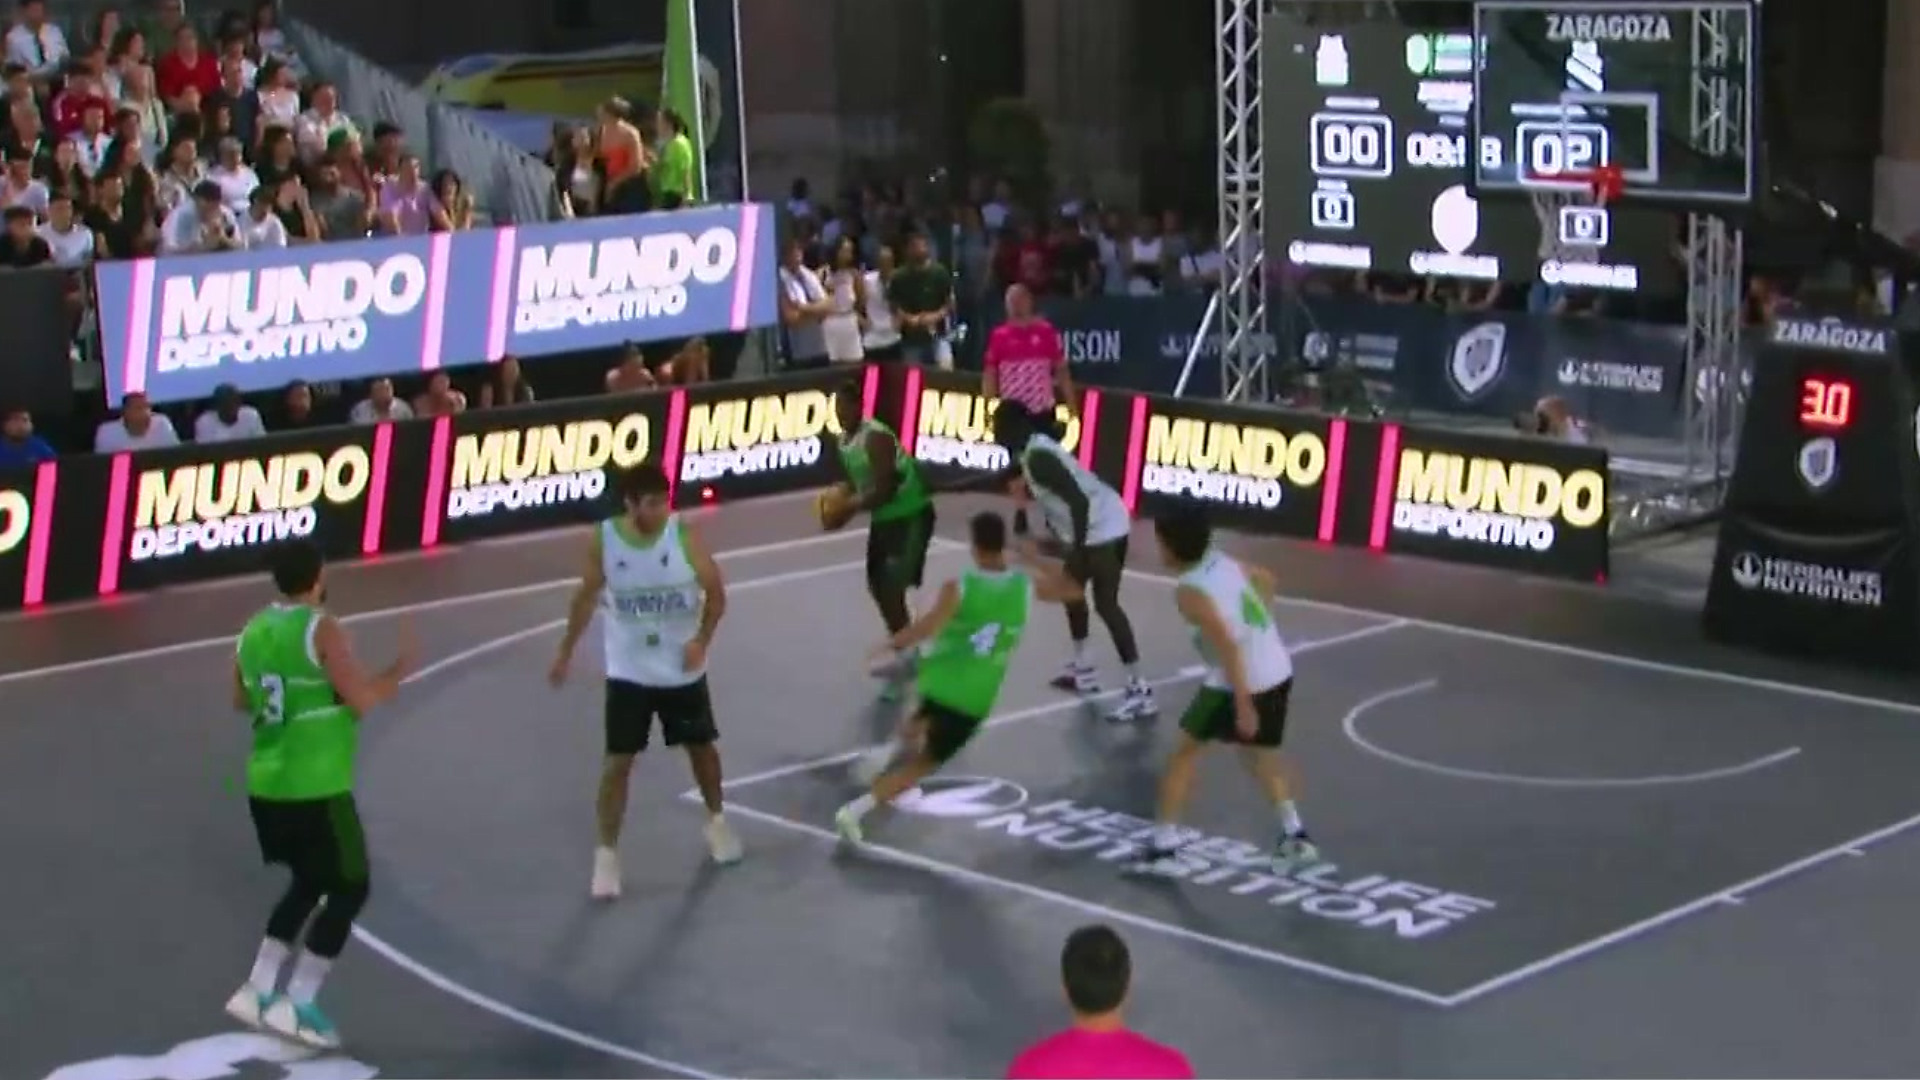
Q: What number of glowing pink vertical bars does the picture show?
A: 15